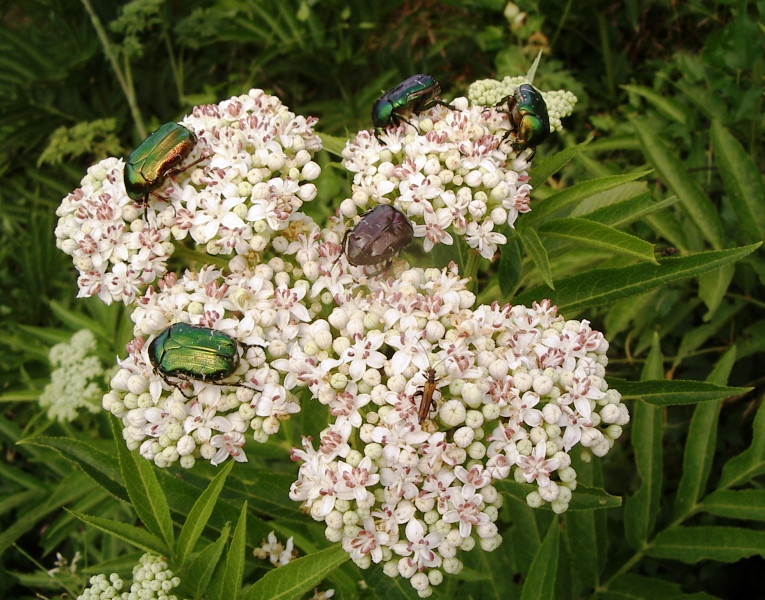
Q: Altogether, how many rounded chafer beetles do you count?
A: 5